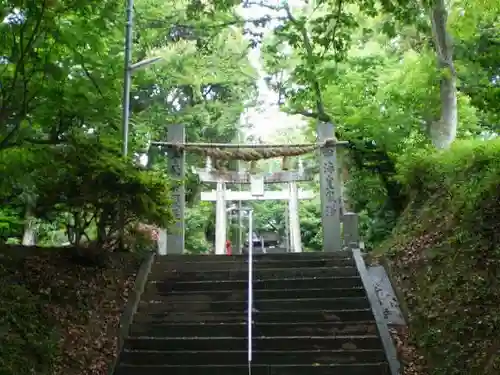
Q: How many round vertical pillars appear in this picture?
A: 2